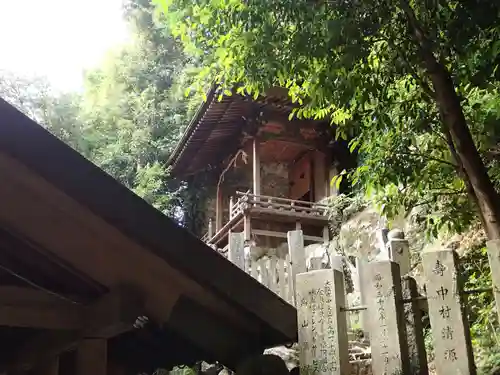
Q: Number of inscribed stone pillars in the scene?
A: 3